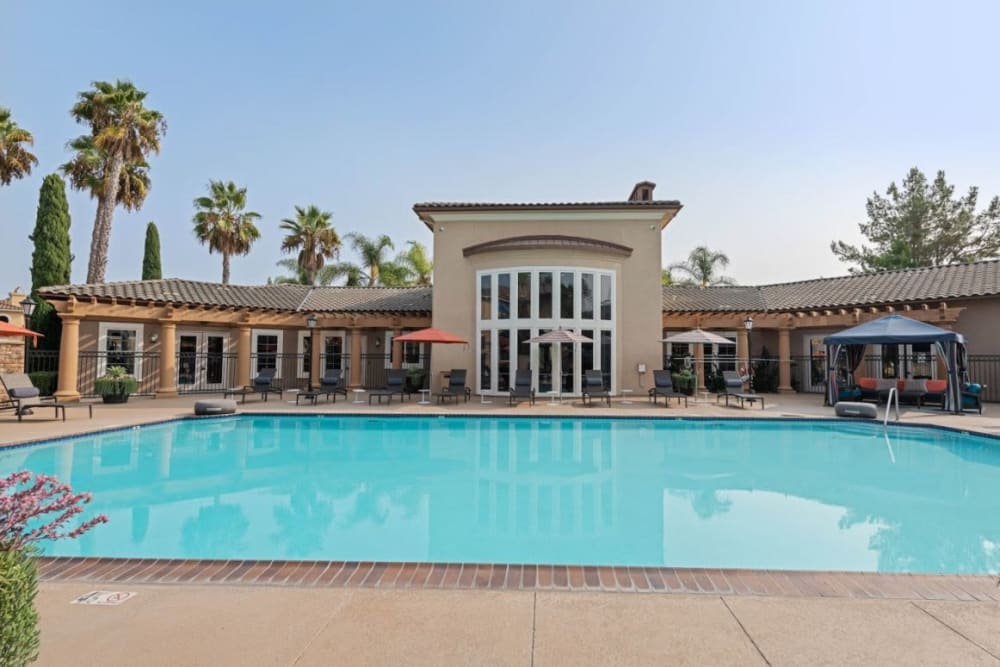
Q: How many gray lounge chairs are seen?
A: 9